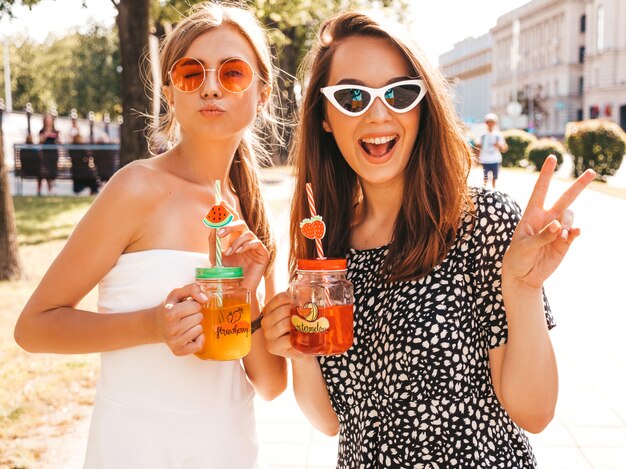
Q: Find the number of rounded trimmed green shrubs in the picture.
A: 3